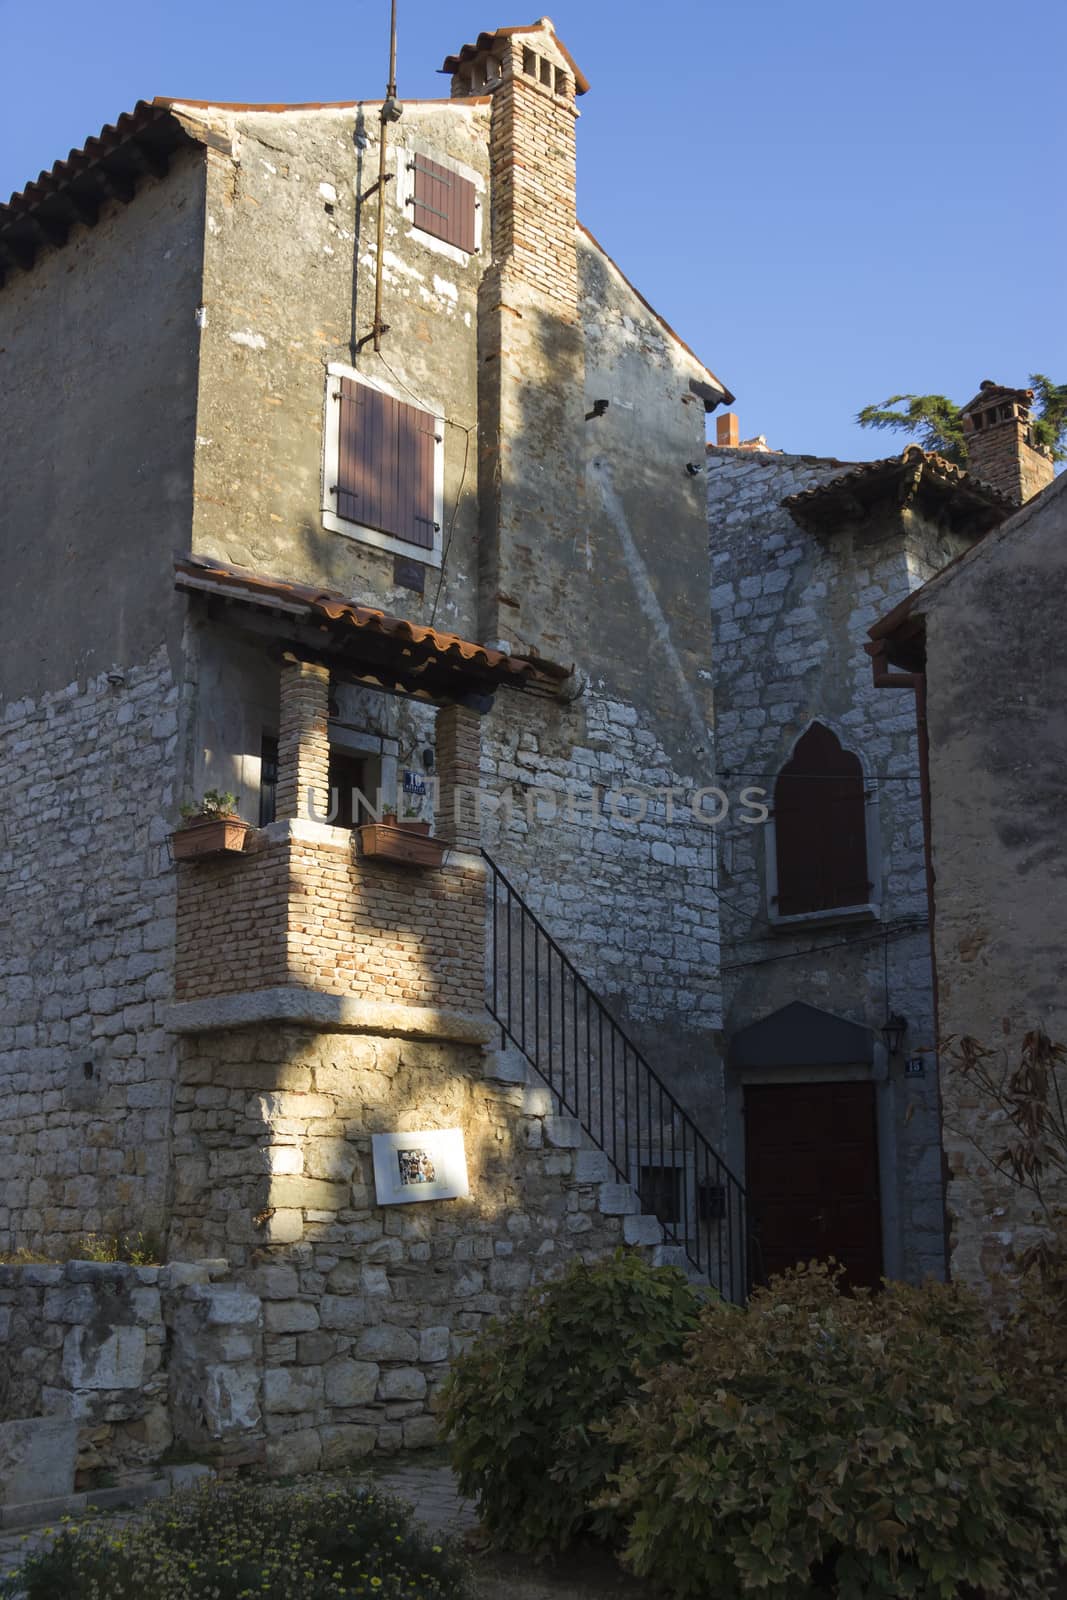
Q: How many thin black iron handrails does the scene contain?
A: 1